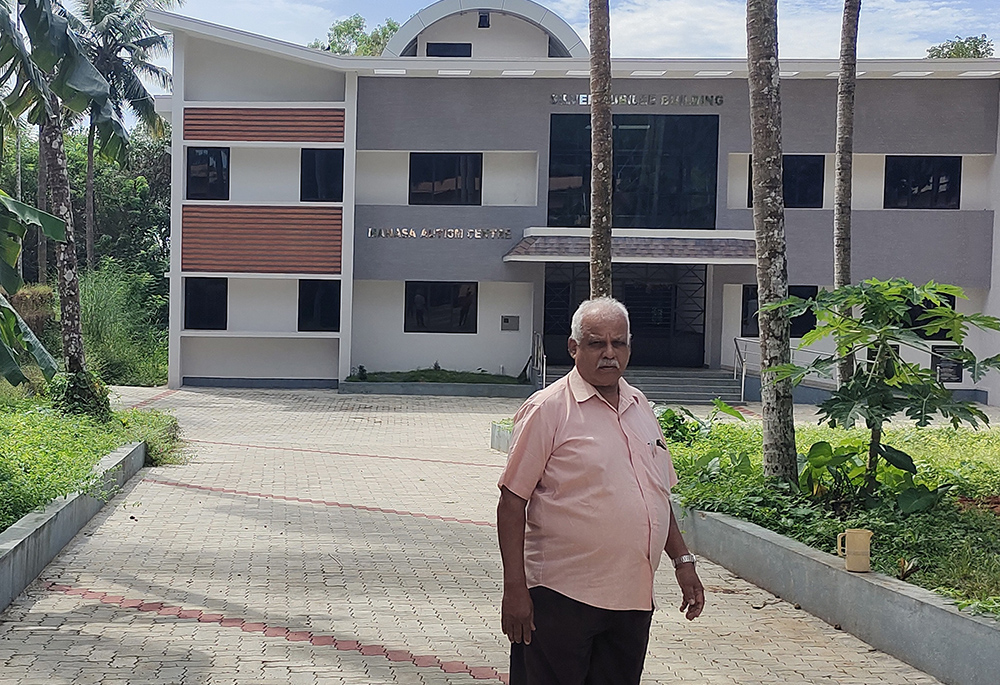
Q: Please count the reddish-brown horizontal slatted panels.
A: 2